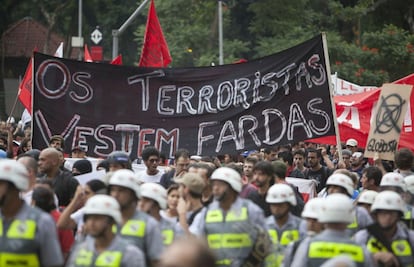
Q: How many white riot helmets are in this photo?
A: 13